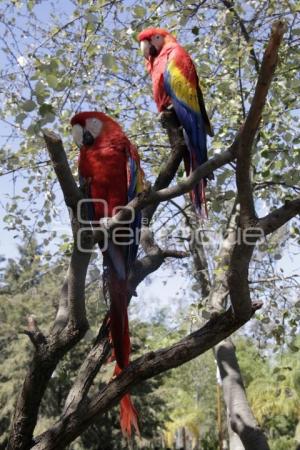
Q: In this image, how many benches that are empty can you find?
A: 0